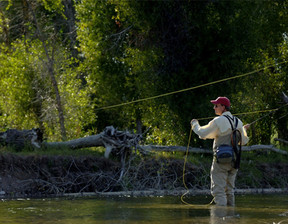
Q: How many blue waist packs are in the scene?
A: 1